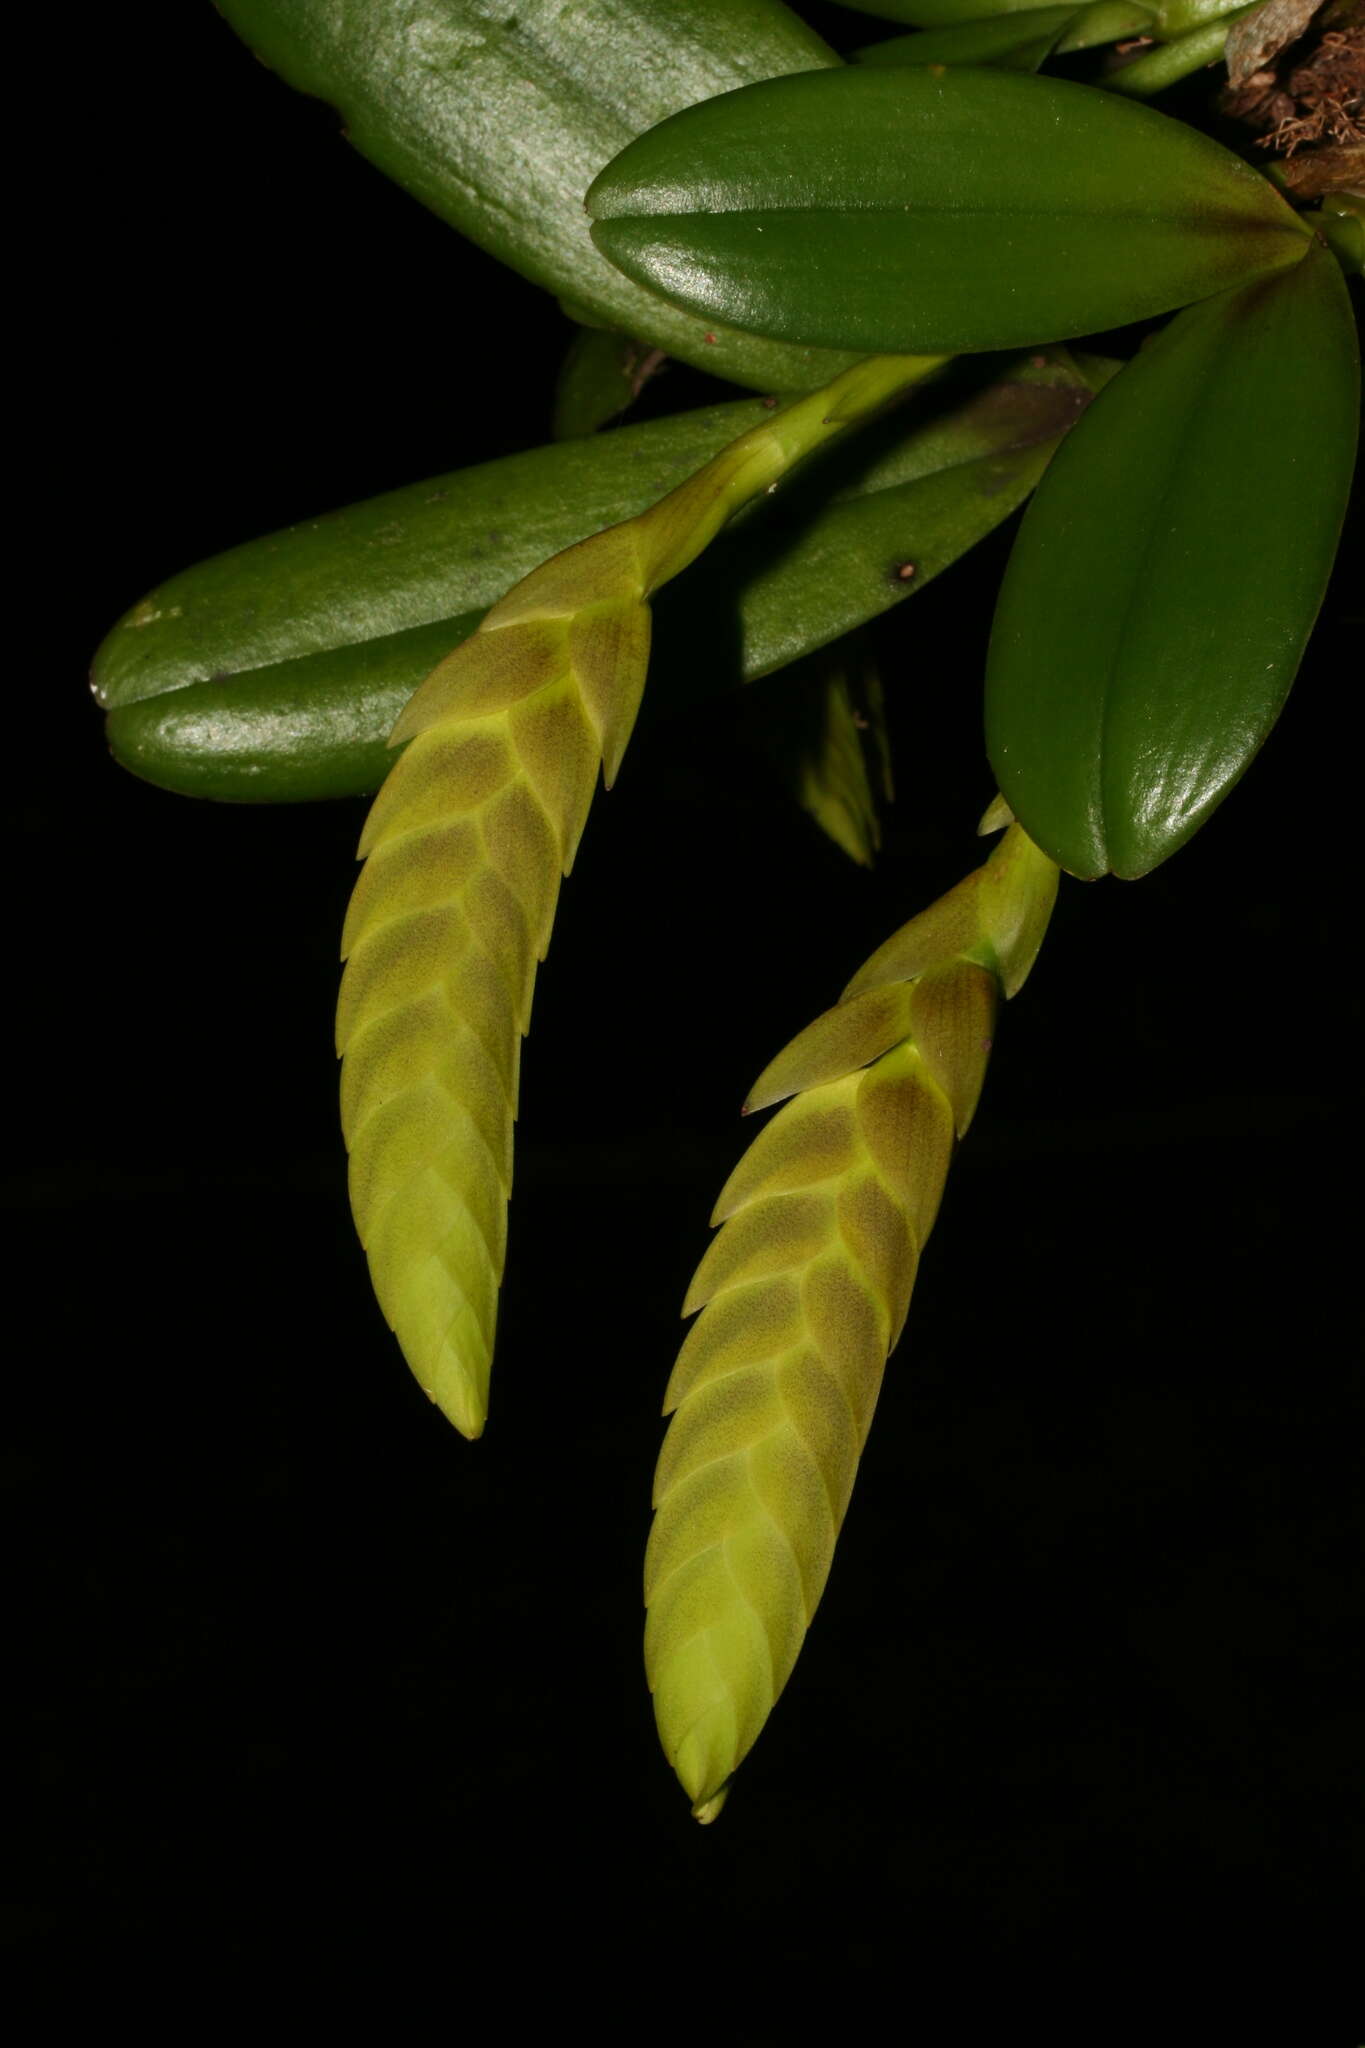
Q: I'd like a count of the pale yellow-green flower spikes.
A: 2